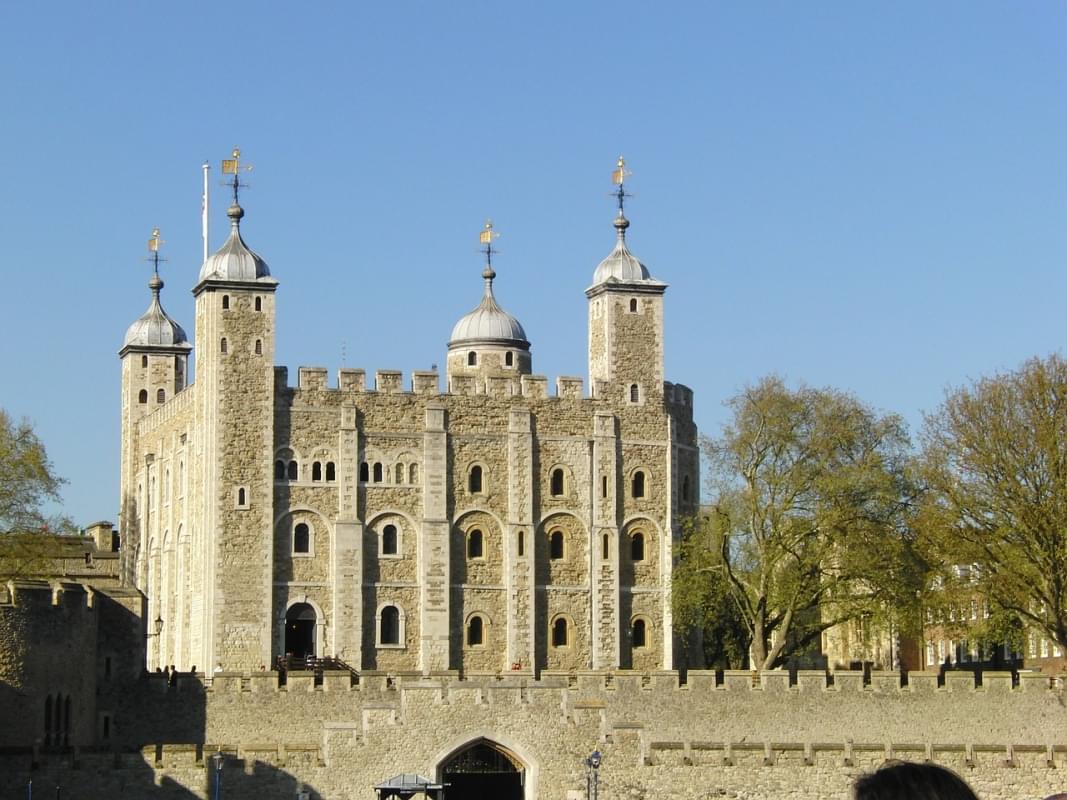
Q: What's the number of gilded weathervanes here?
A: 4